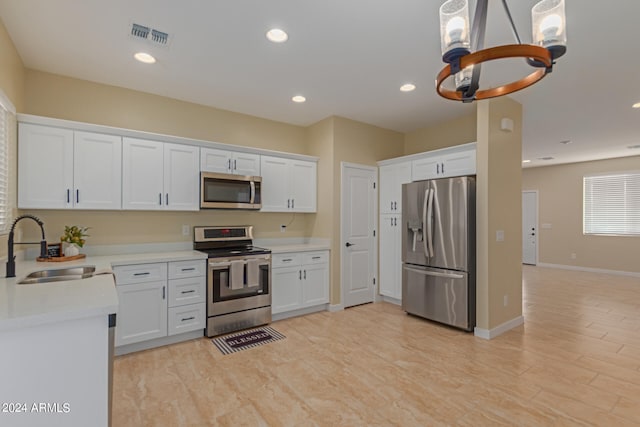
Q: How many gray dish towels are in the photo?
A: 2